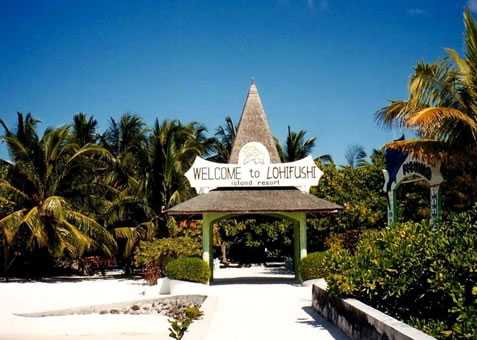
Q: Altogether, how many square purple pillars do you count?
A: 0